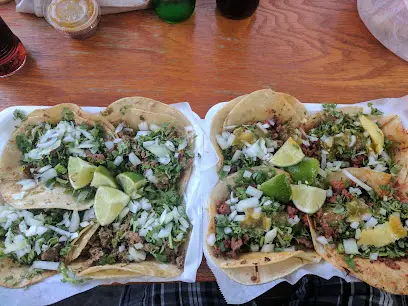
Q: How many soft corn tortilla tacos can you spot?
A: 8